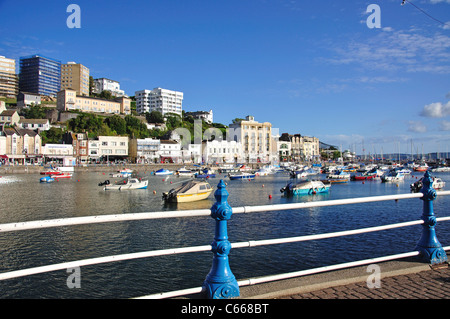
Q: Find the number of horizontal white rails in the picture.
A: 3